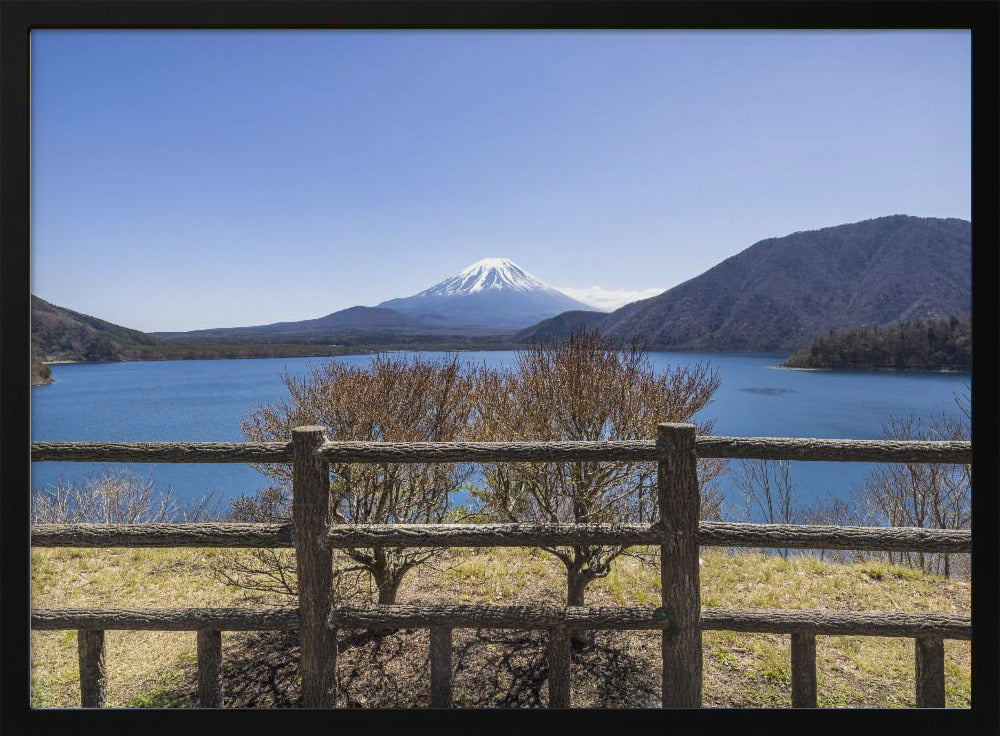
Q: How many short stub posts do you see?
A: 6